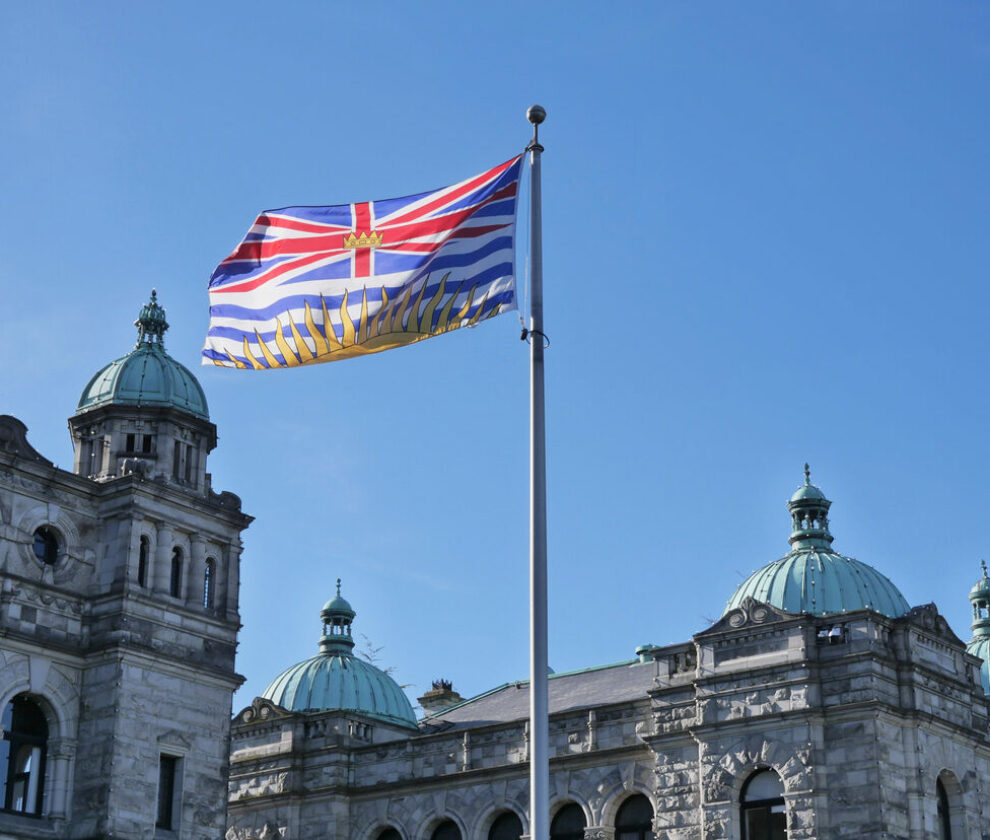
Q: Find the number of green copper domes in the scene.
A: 4